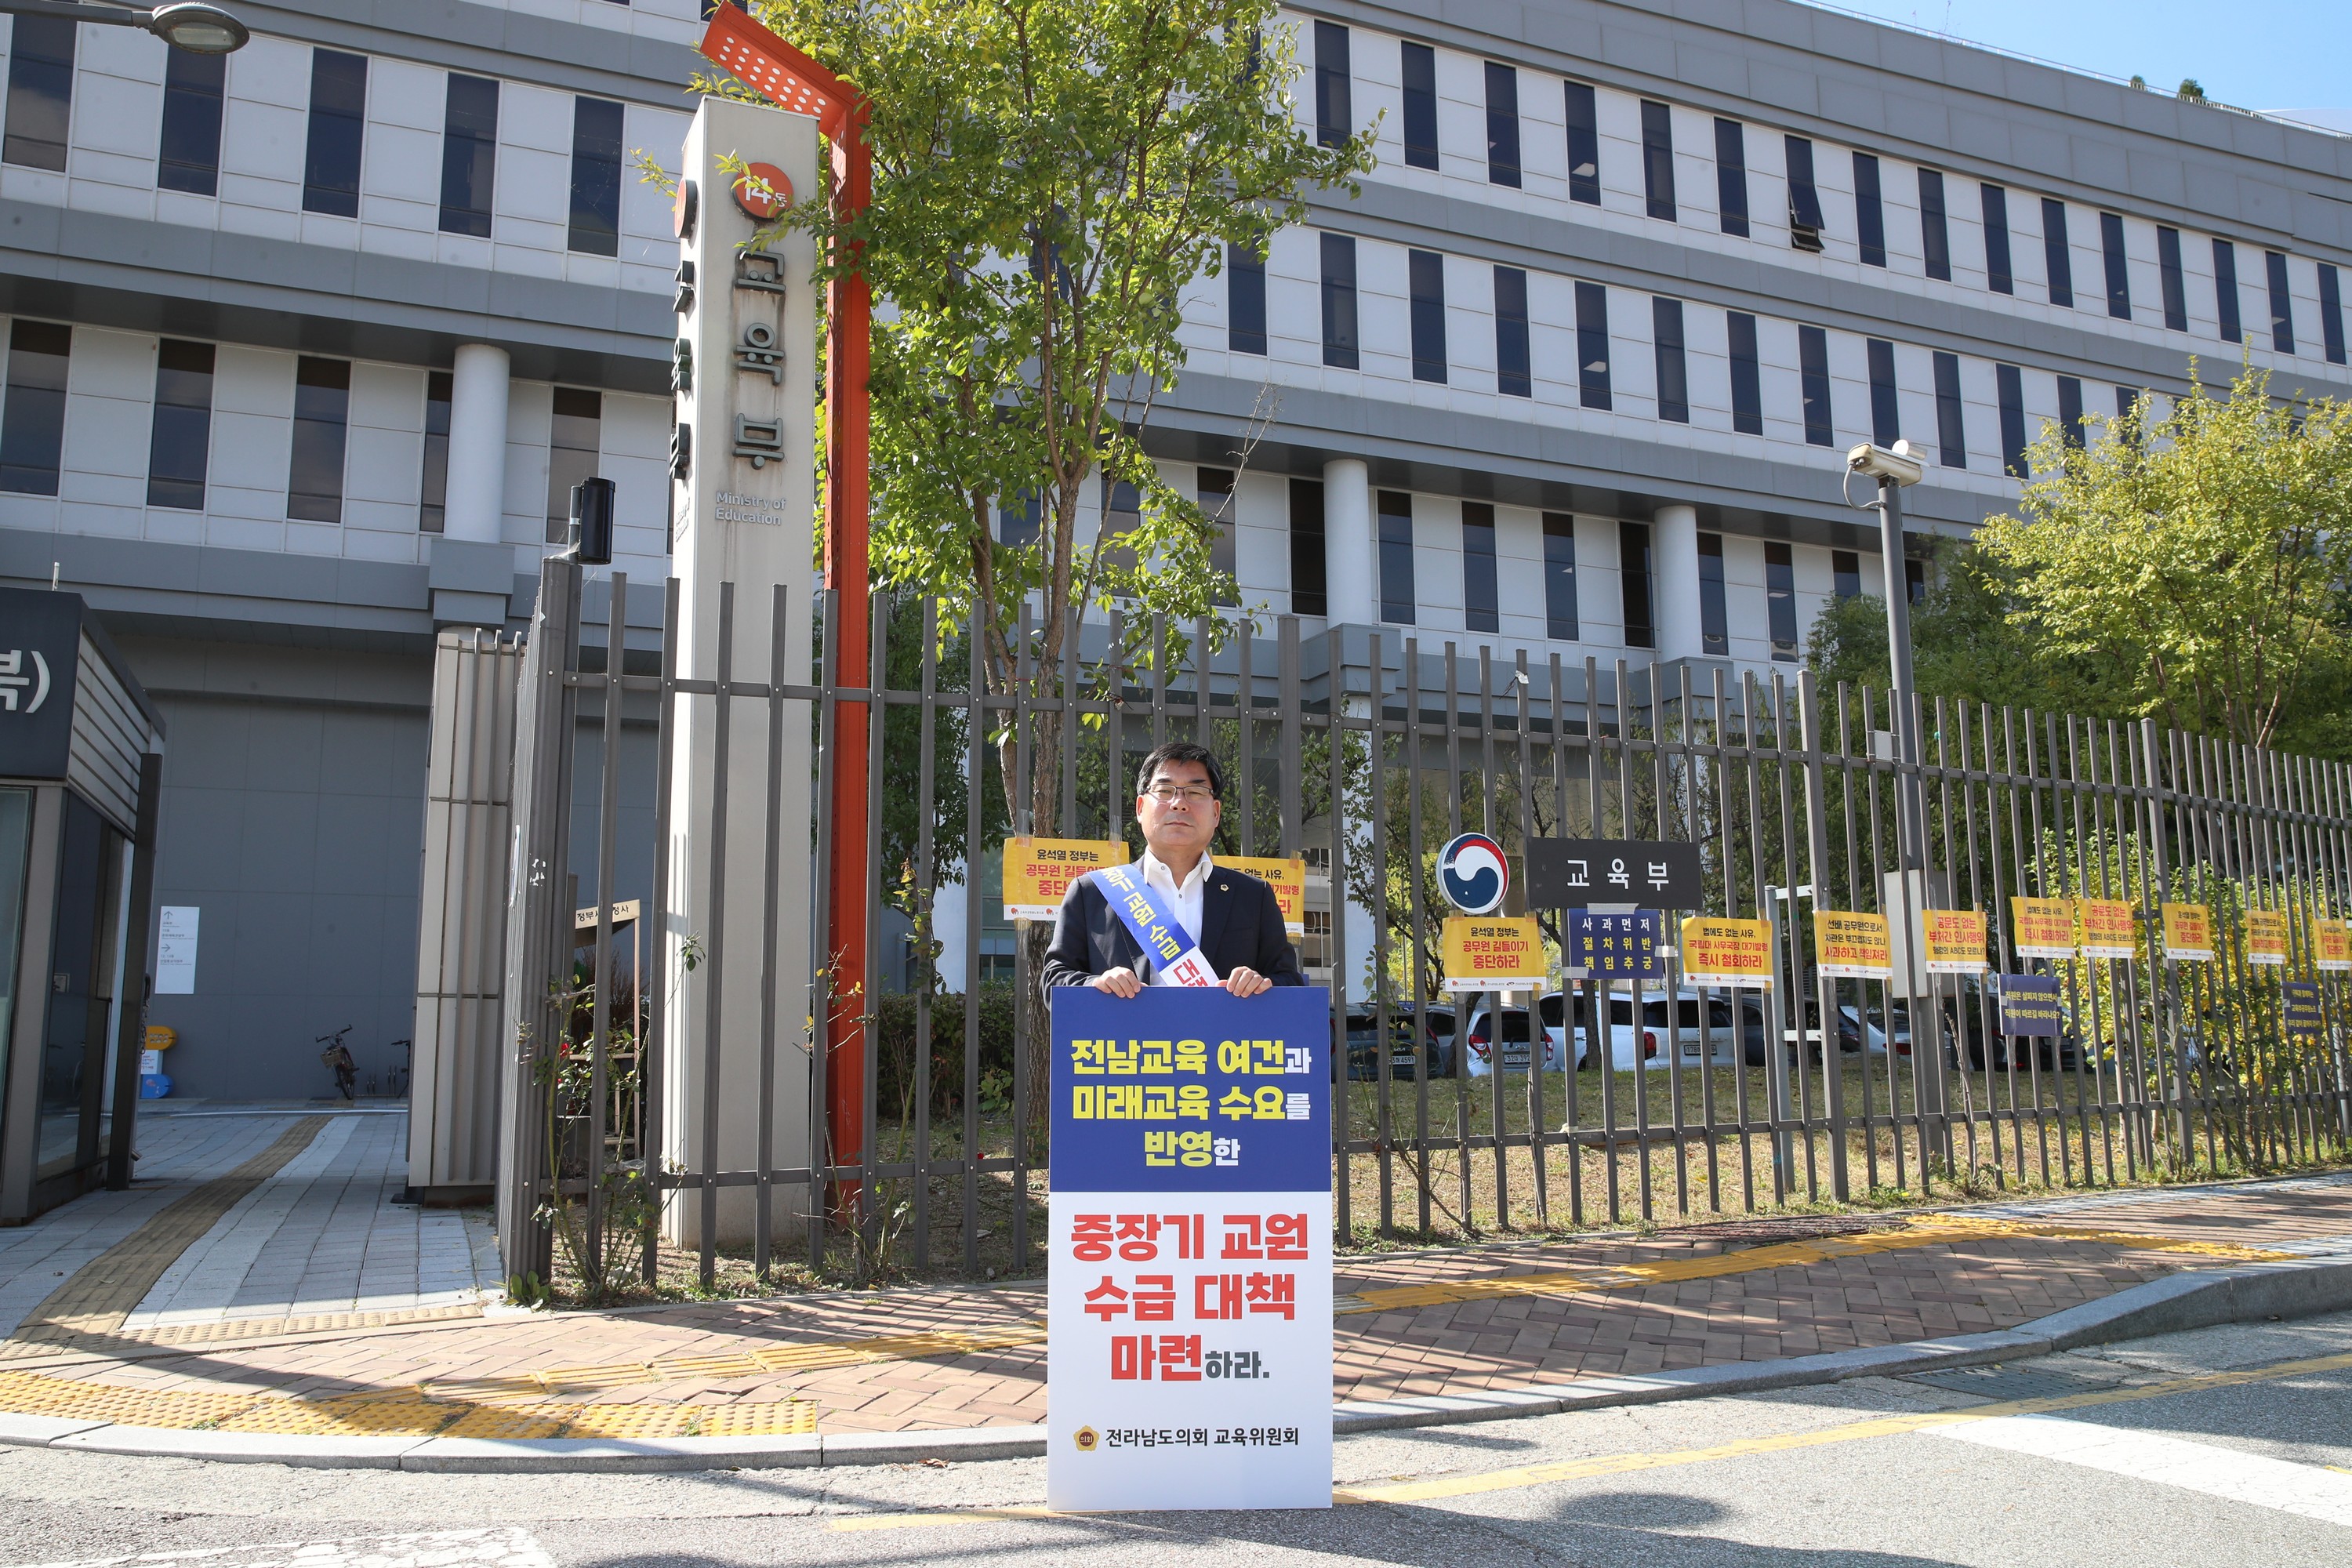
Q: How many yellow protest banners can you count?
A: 11